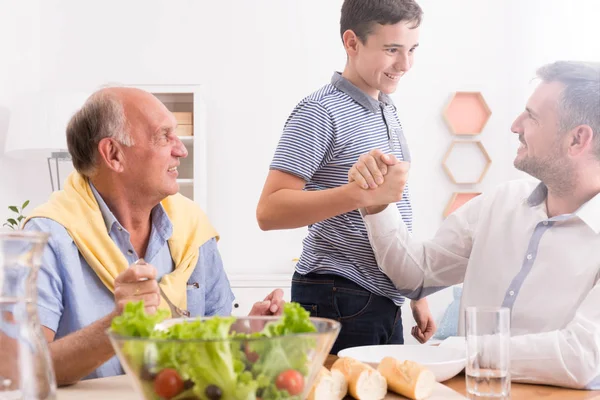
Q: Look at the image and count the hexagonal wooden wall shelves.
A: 3